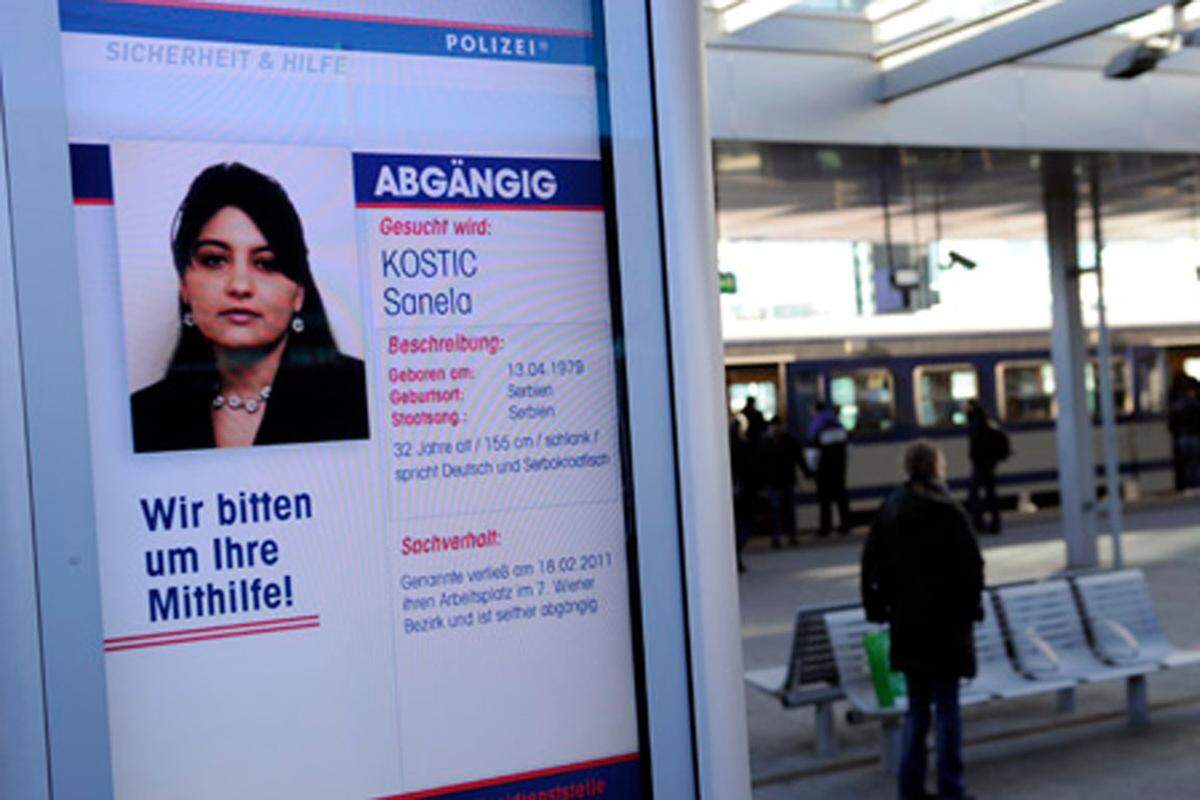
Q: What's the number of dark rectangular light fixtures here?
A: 1